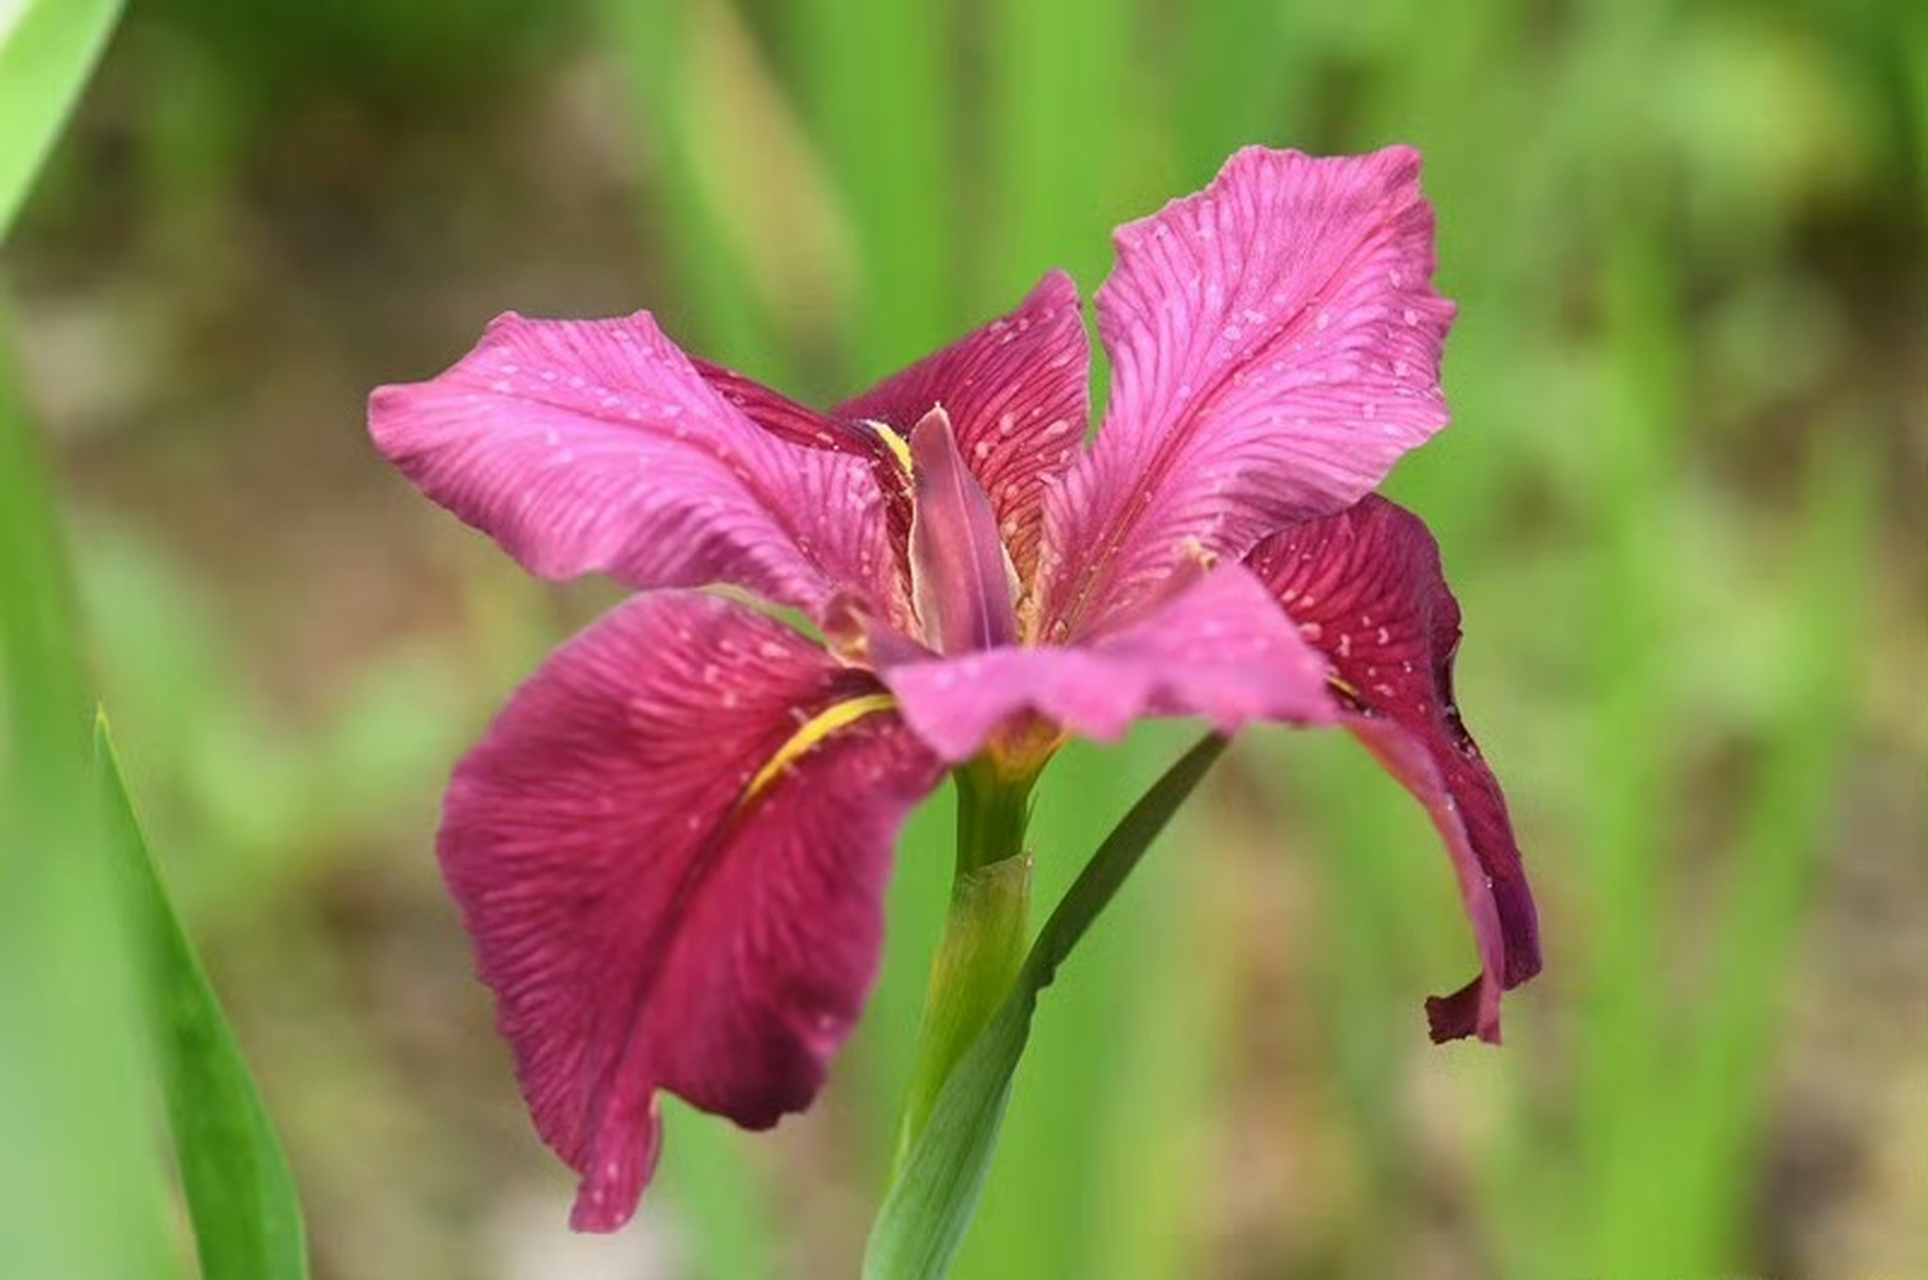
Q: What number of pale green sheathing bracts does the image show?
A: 1